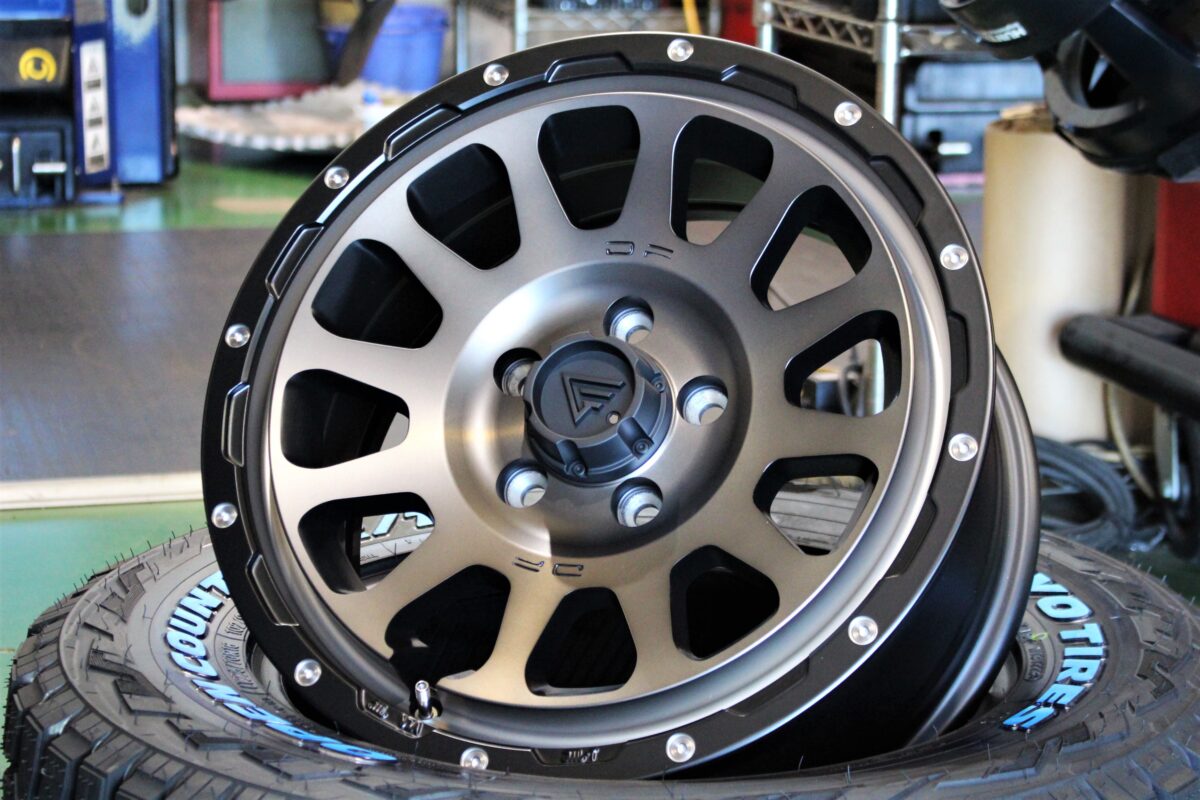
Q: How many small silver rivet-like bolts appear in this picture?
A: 12